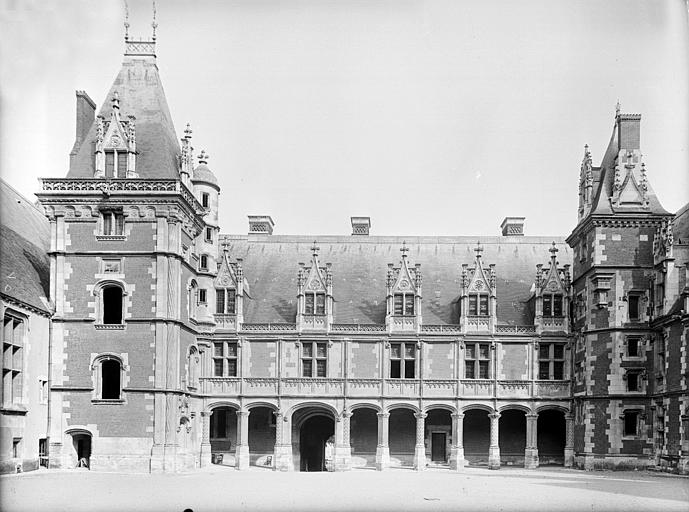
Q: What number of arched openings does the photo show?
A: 12